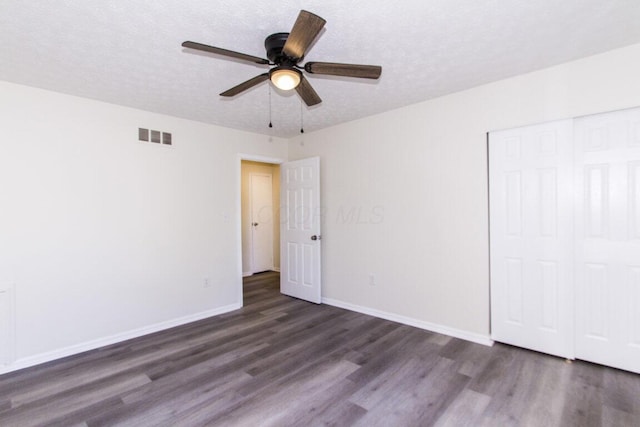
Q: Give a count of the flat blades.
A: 5